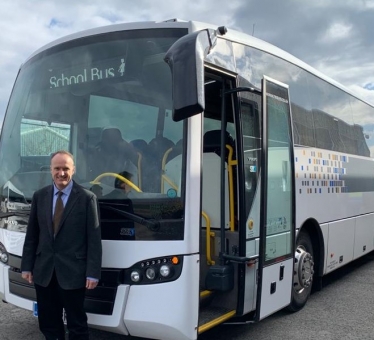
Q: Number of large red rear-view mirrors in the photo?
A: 0